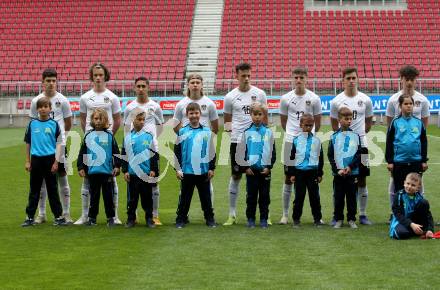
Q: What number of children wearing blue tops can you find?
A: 9